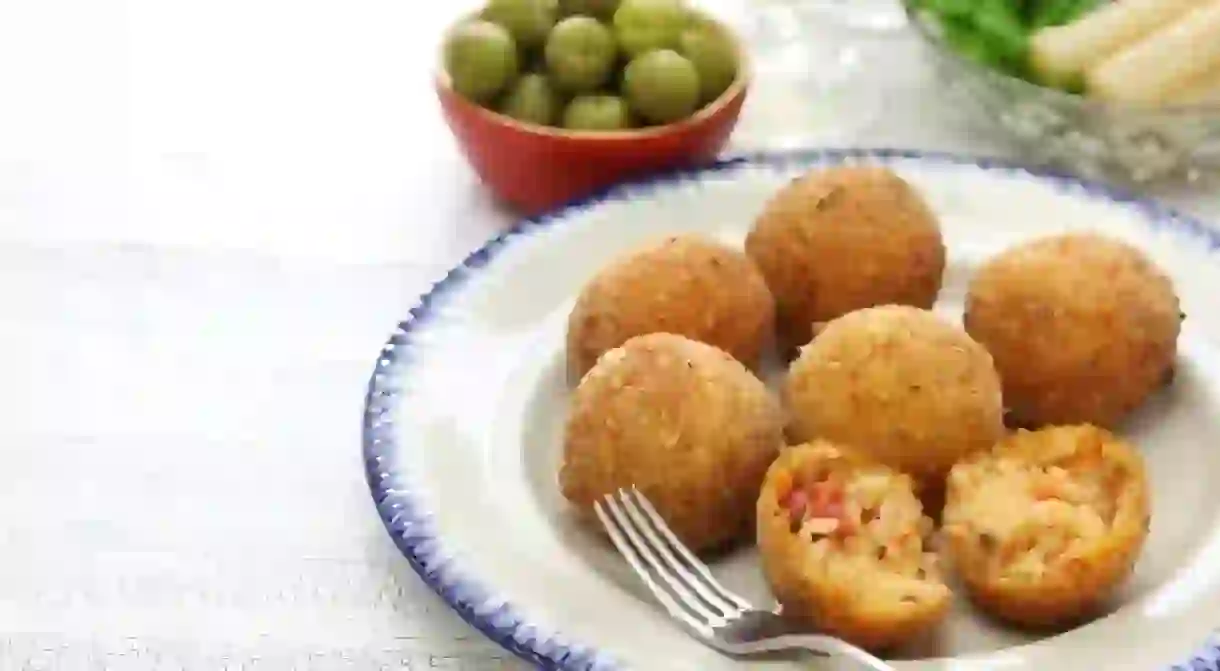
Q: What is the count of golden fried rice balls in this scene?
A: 6